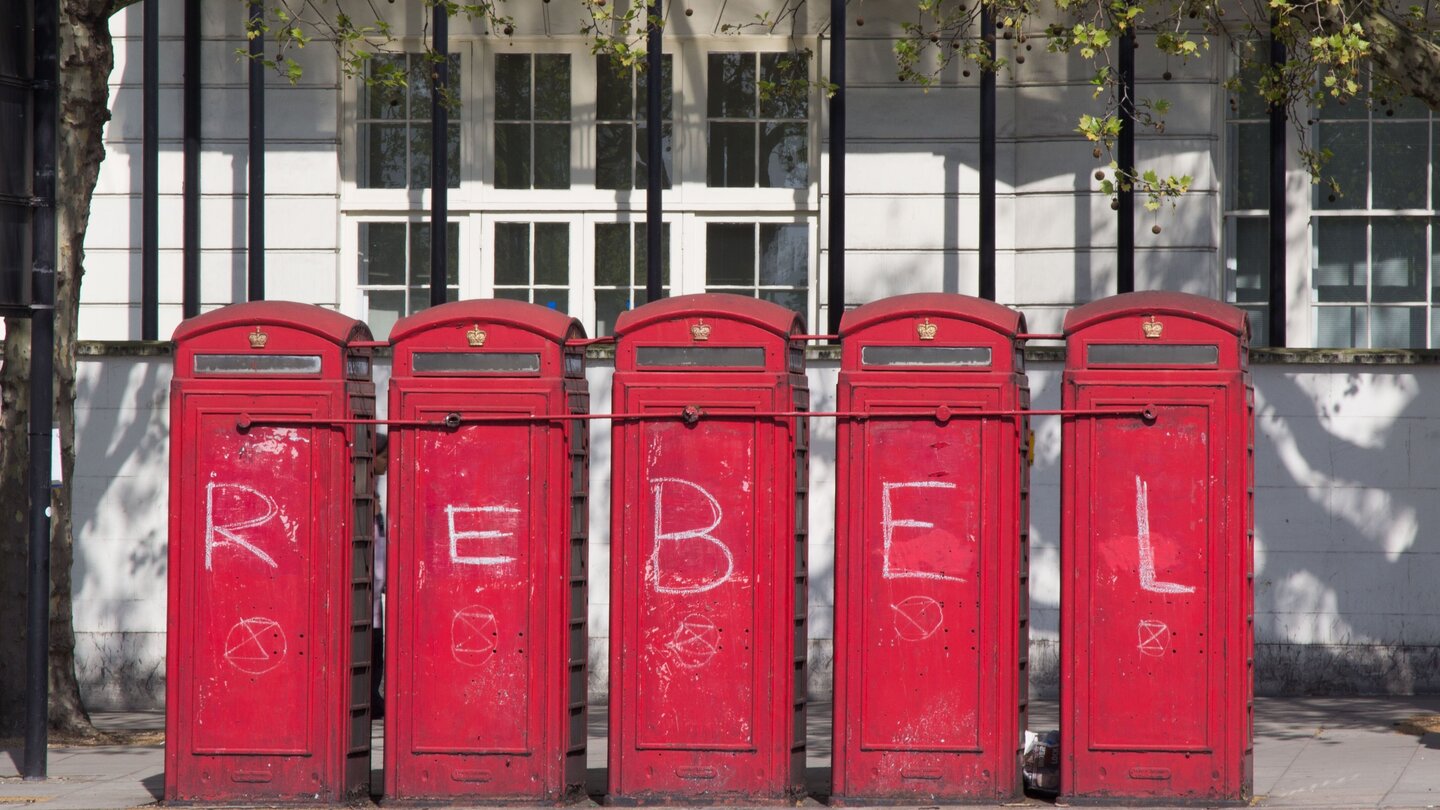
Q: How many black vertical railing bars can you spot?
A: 9